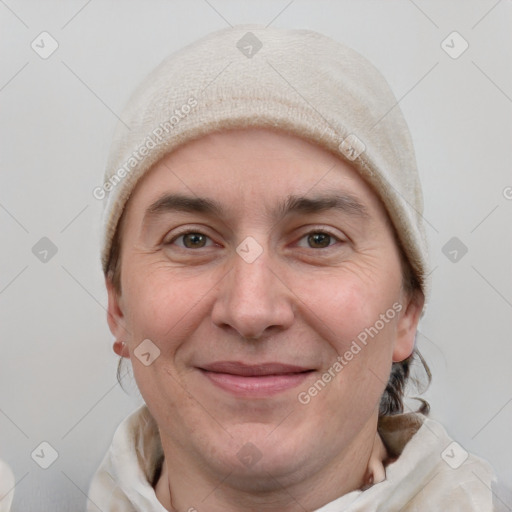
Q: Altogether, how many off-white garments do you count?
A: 2